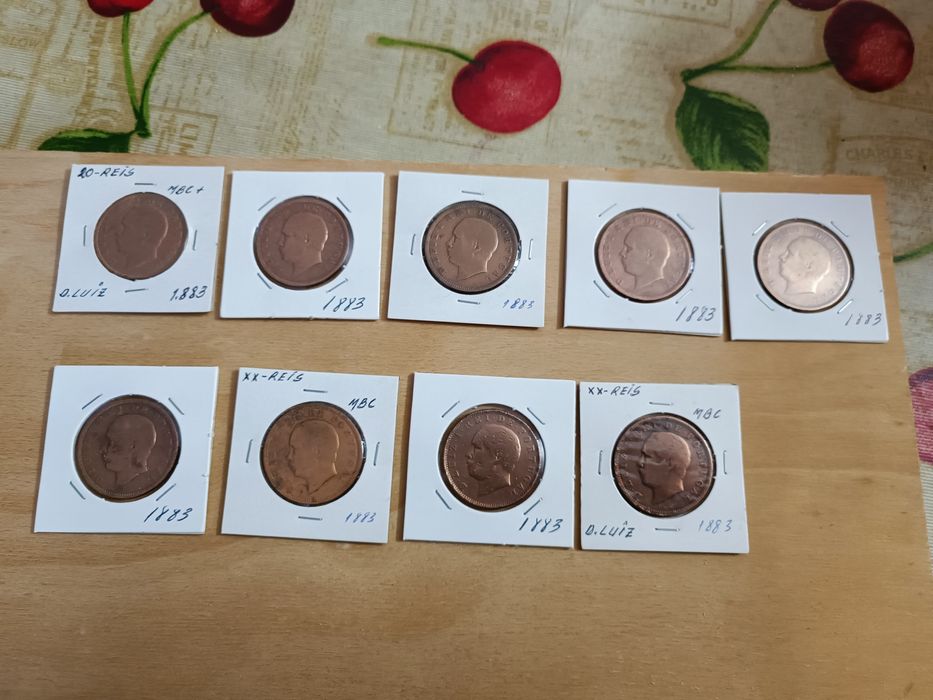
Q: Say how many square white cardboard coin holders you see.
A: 9